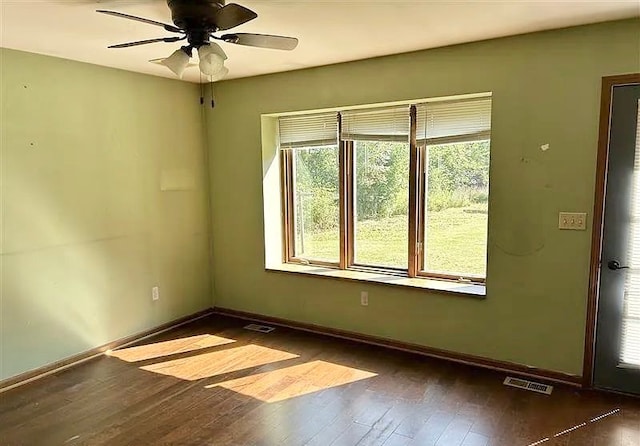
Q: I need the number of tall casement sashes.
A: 3